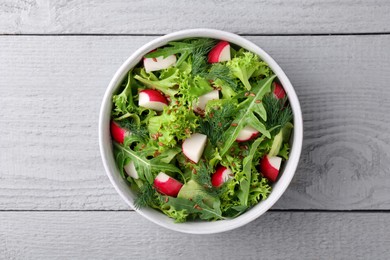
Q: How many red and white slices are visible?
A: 12